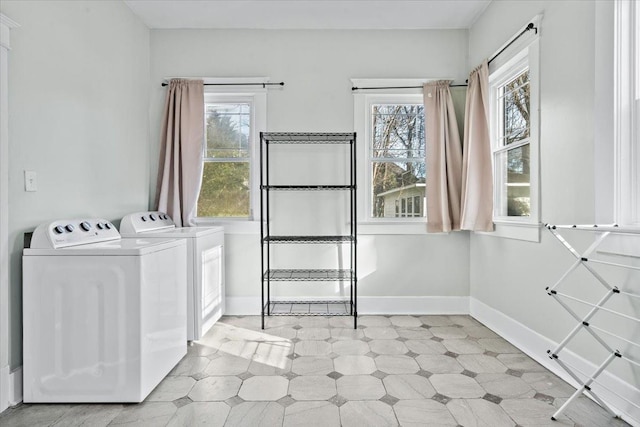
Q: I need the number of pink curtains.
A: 3